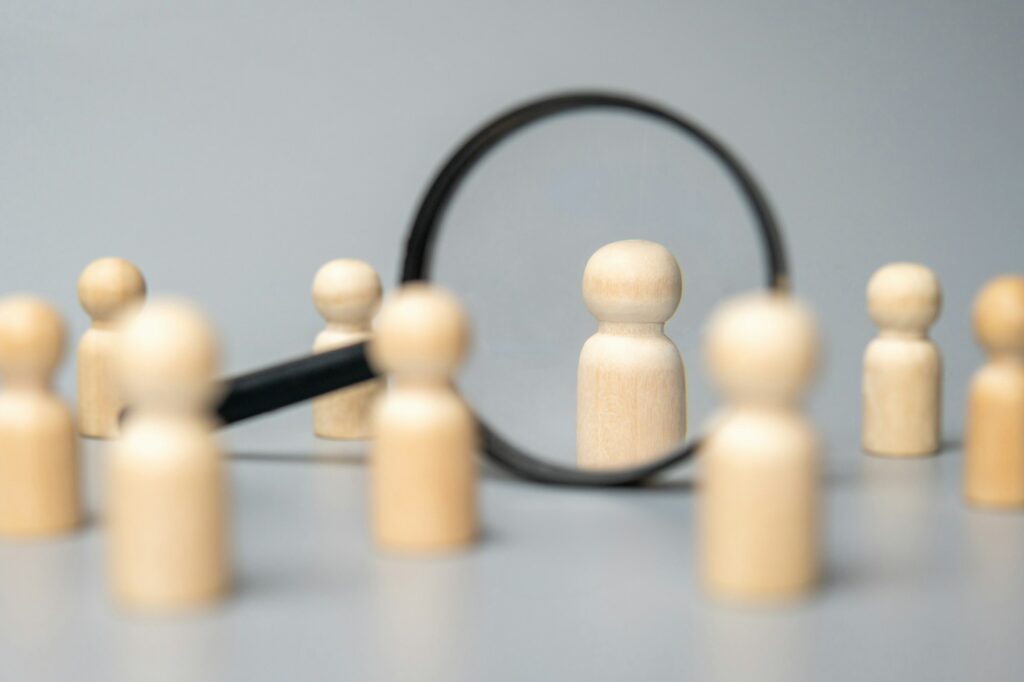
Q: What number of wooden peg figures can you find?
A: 9